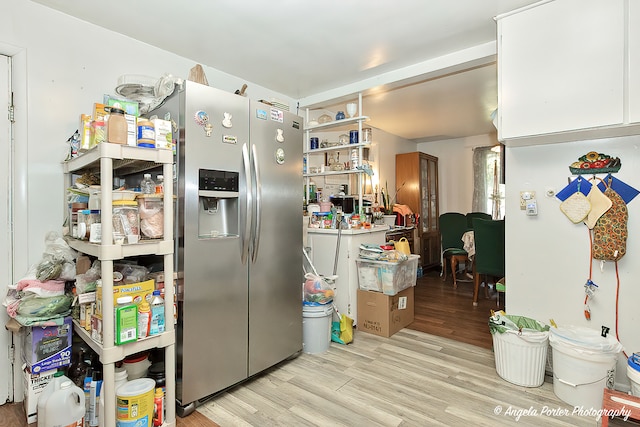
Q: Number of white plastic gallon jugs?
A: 2